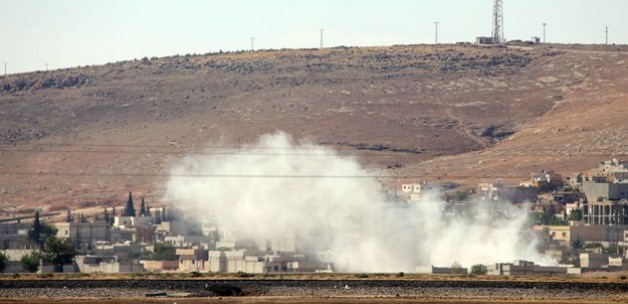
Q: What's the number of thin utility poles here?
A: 7